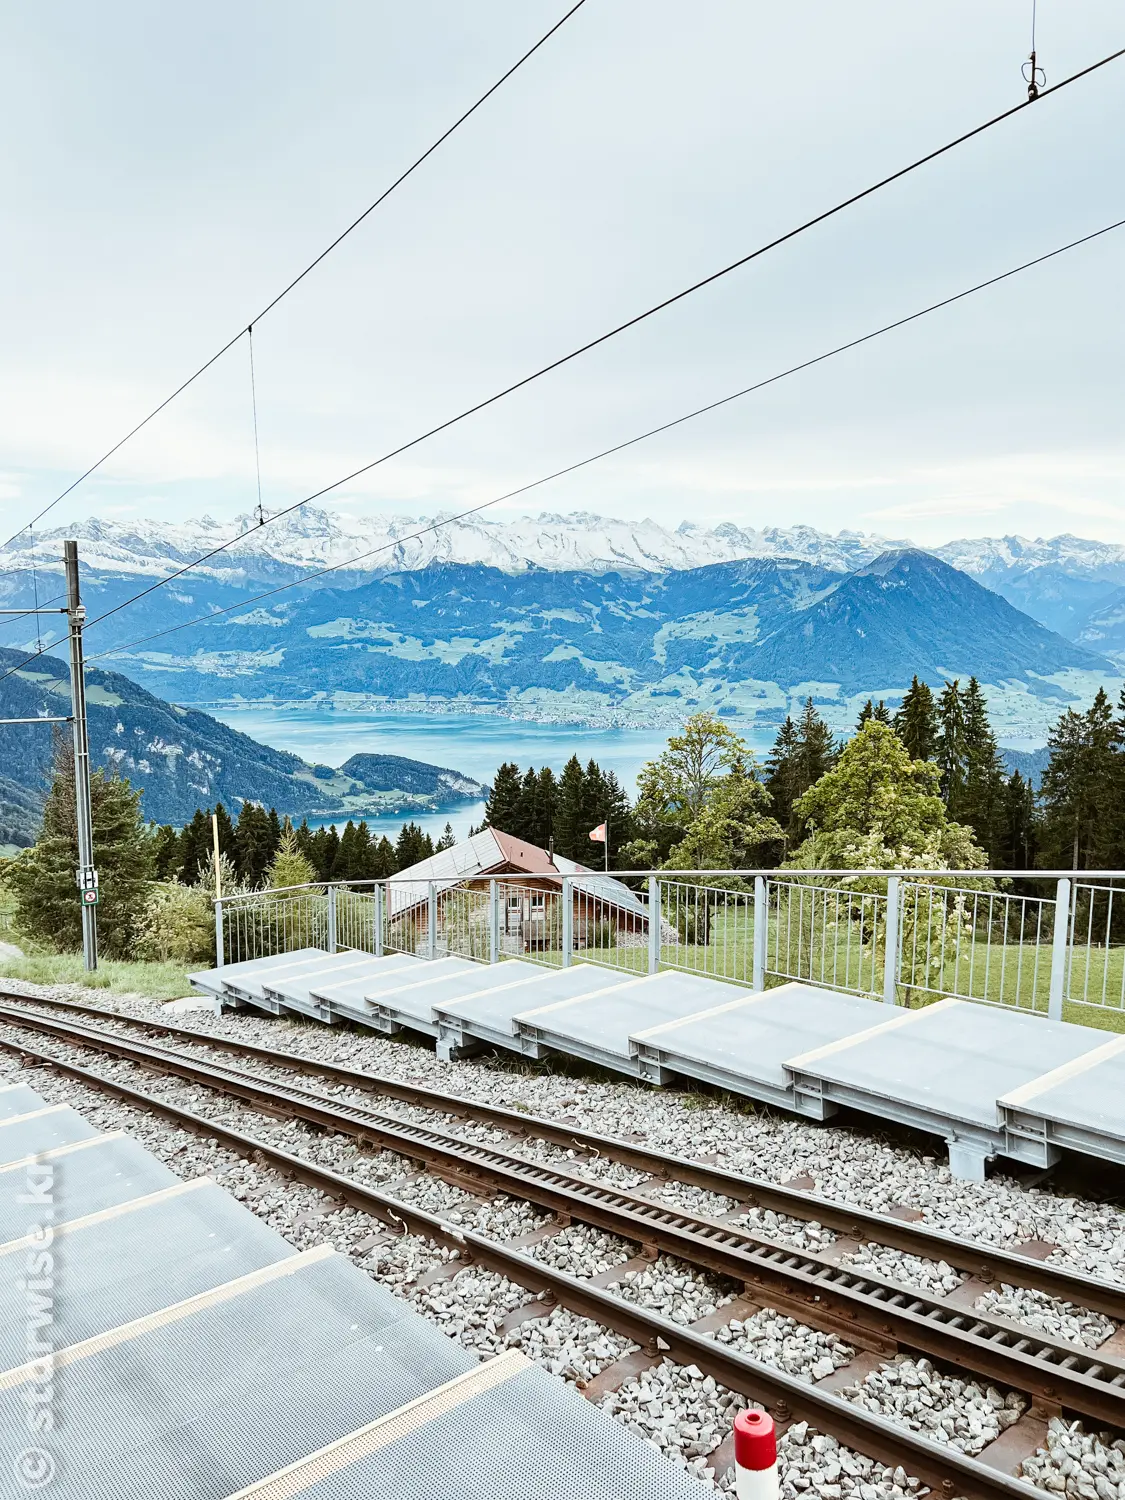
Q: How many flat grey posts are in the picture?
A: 10